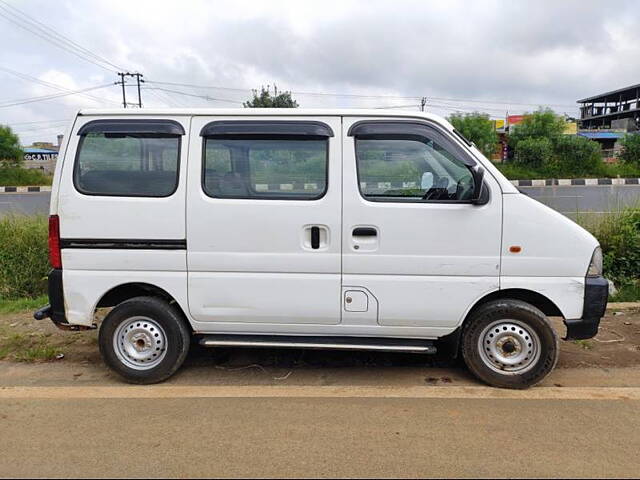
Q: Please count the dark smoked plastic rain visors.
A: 3